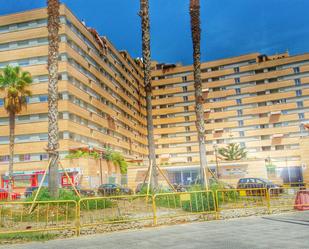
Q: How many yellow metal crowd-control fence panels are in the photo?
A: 5